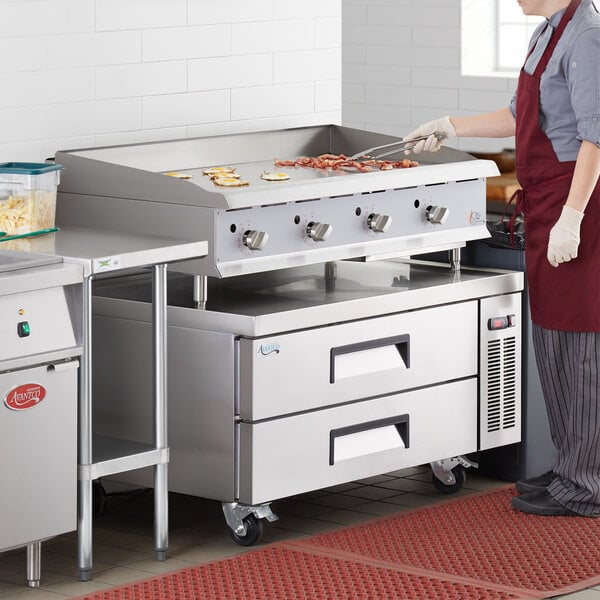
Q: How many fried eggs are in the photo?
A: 5